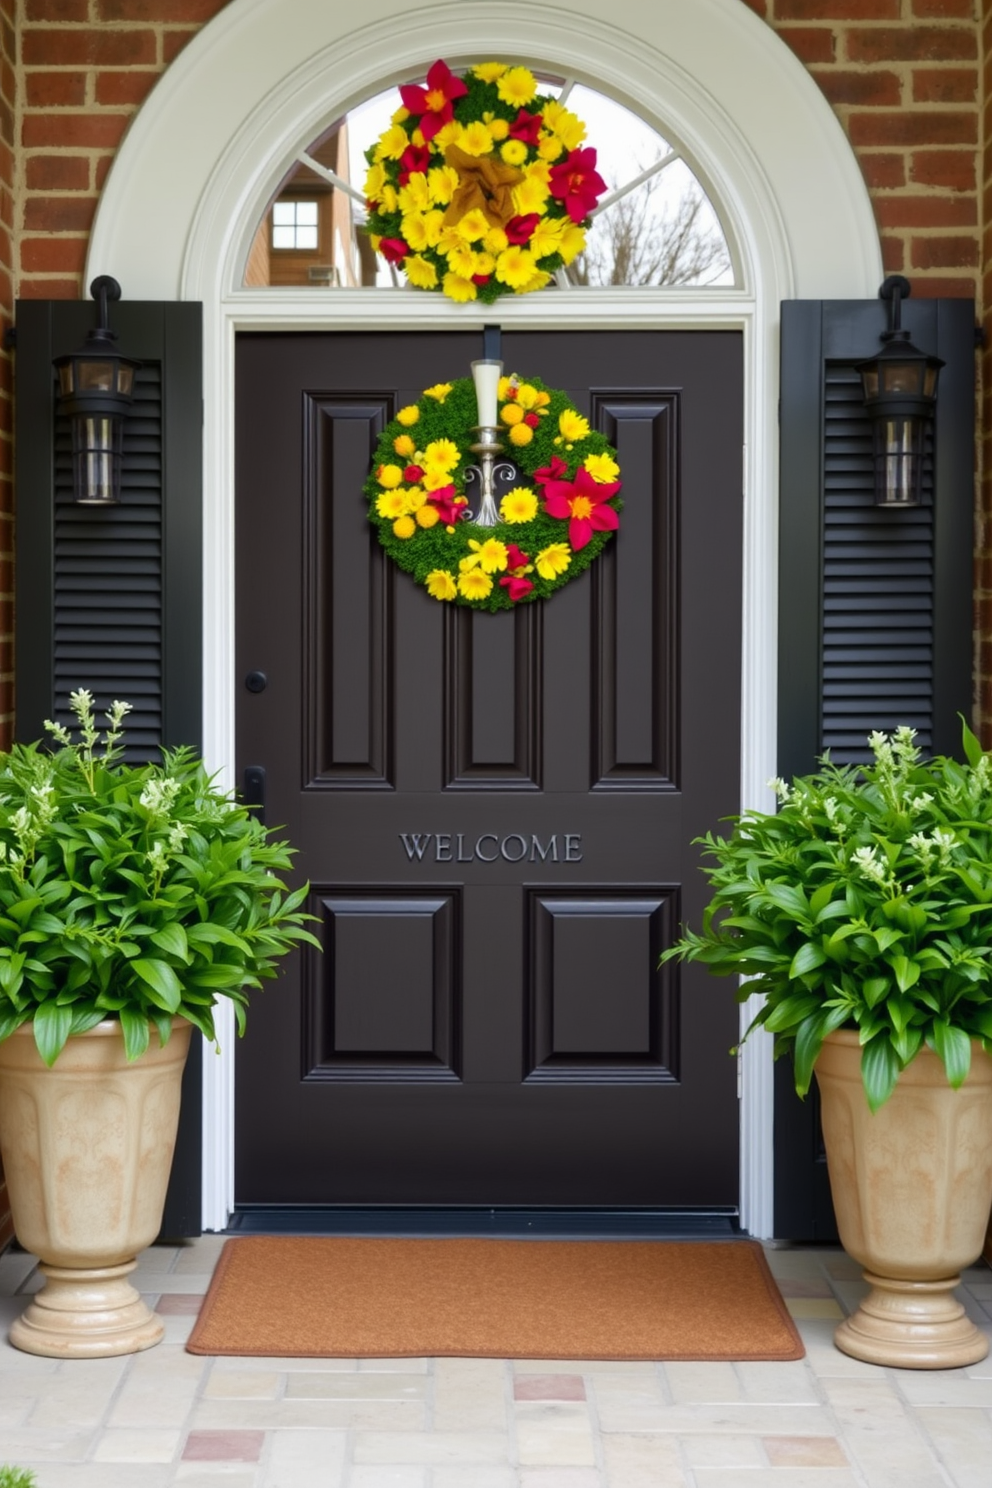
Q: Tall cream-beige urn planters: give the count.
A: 2